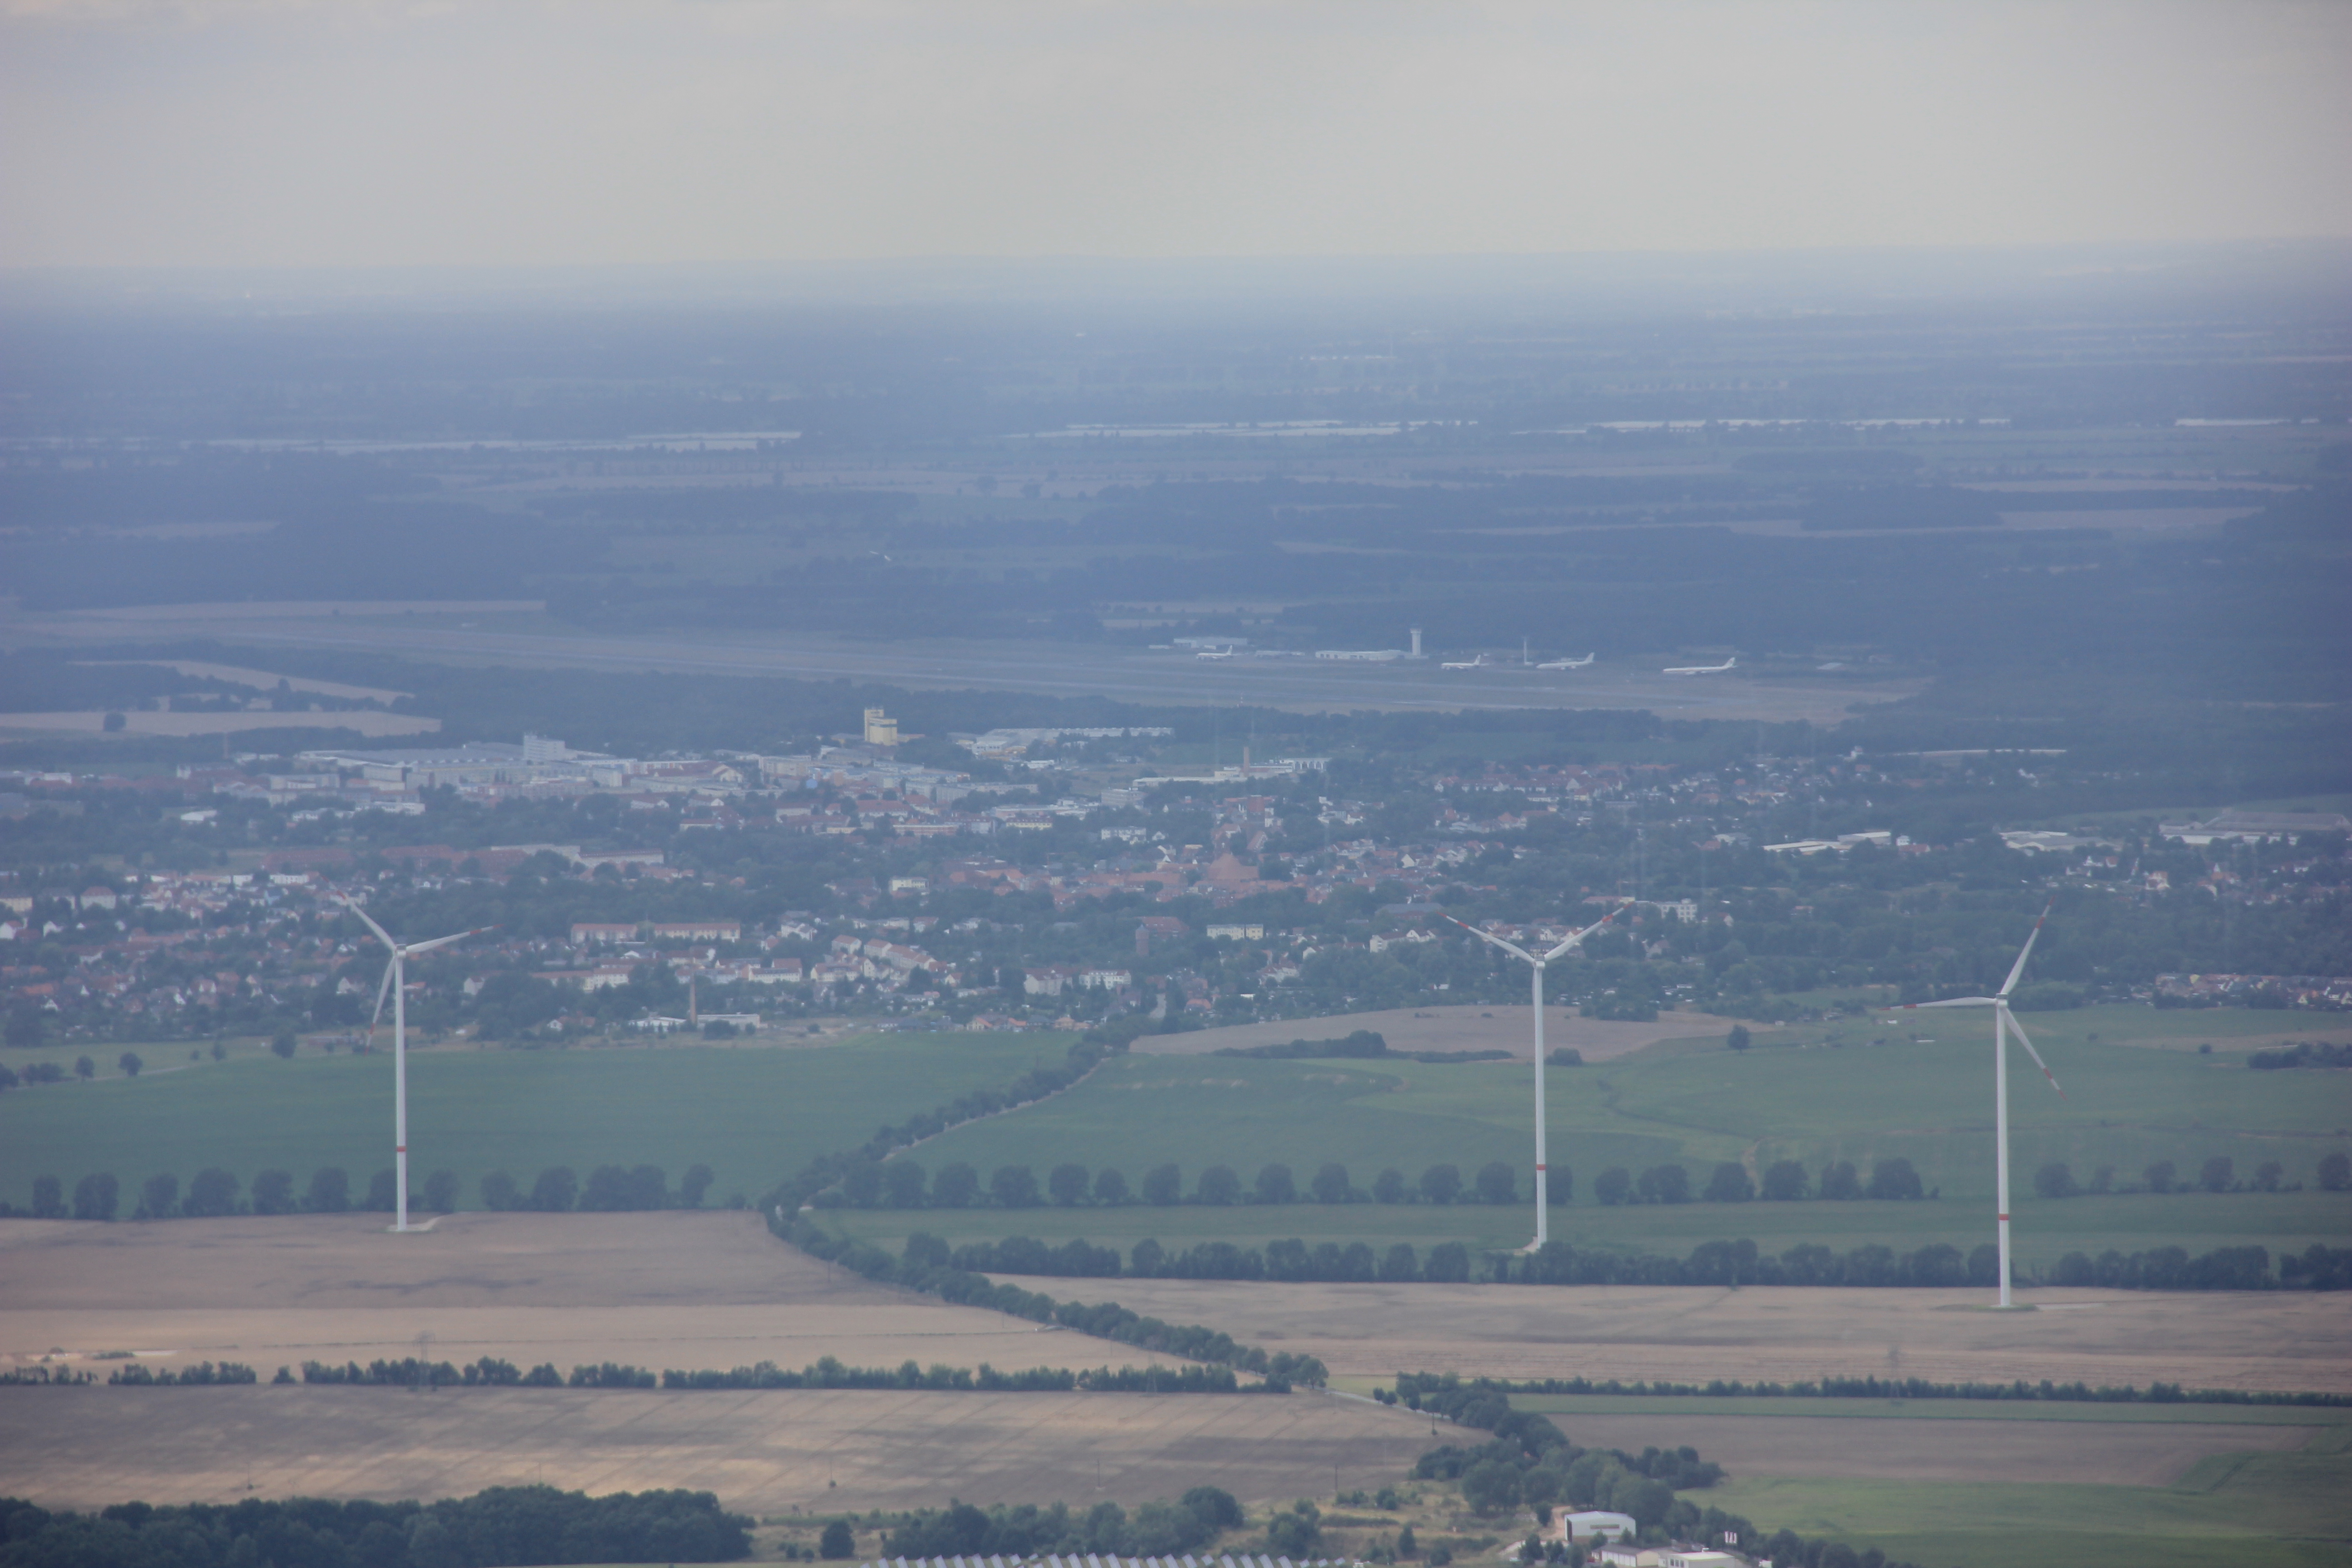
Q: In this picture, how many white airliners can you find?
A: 4